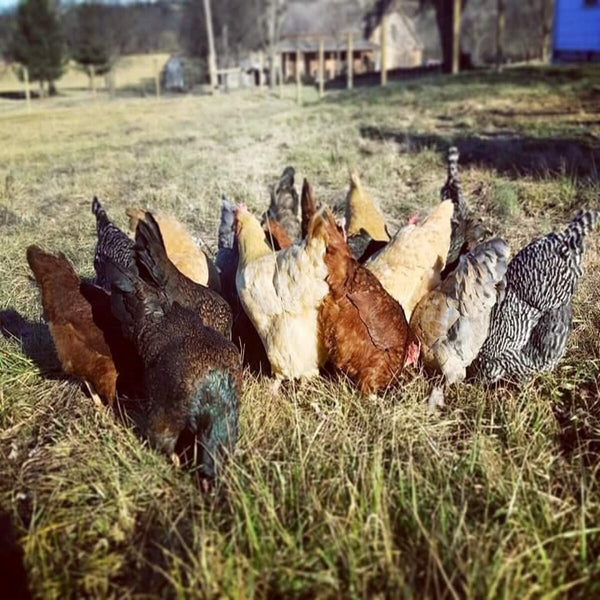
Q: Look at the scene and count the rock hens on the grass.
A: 3